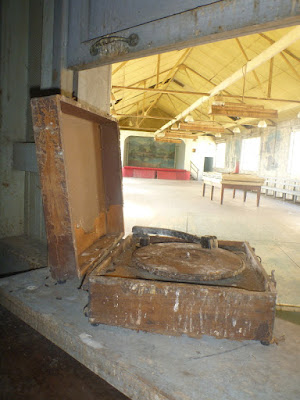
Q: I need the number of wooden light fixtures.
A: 4